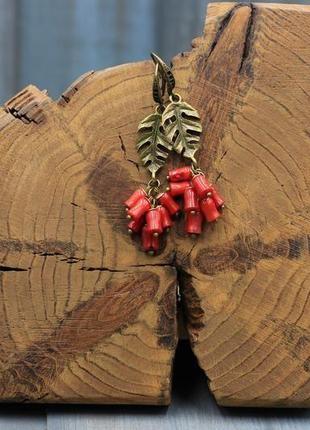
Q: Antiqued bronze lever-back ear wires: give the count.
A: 2